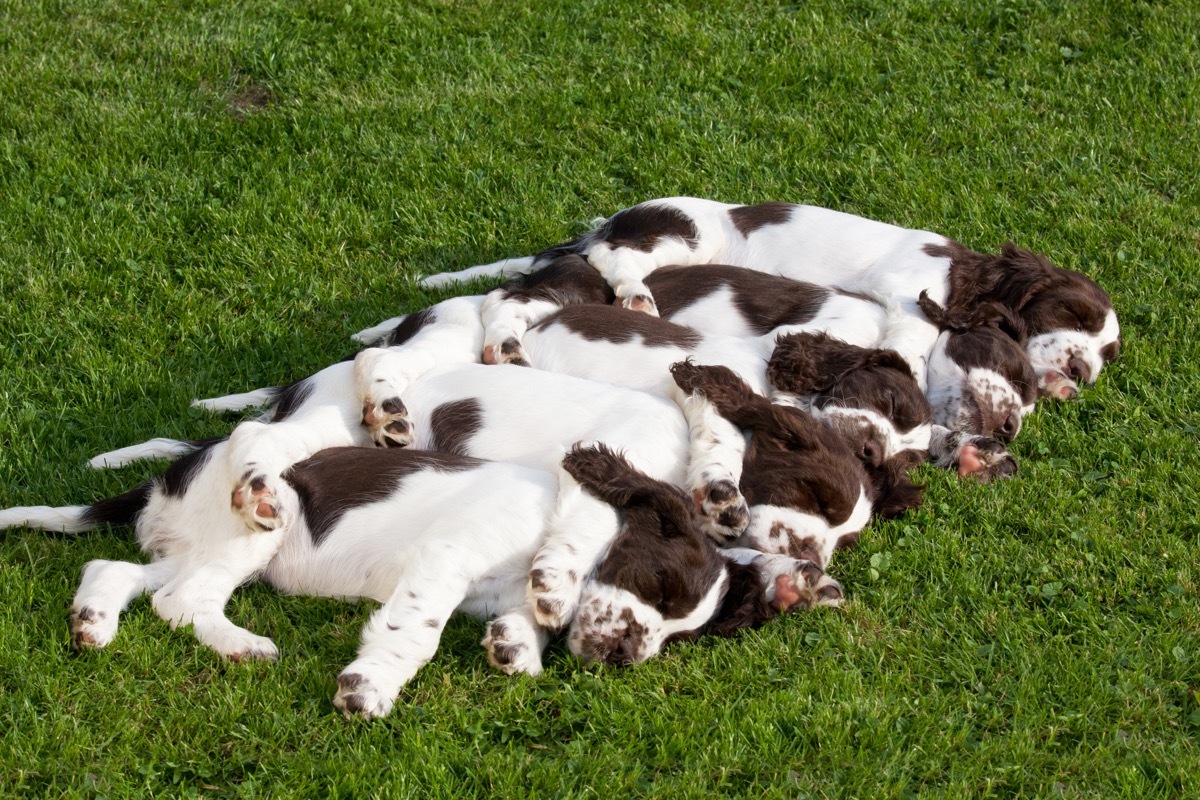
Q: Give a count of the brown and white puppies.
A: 5